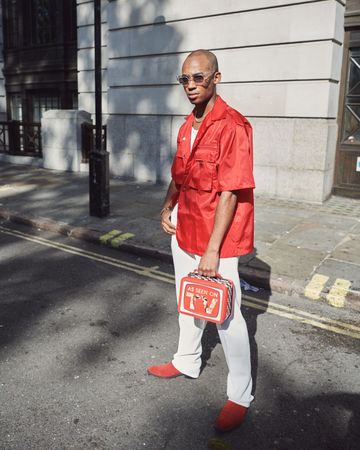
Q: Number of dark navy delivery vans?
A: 0